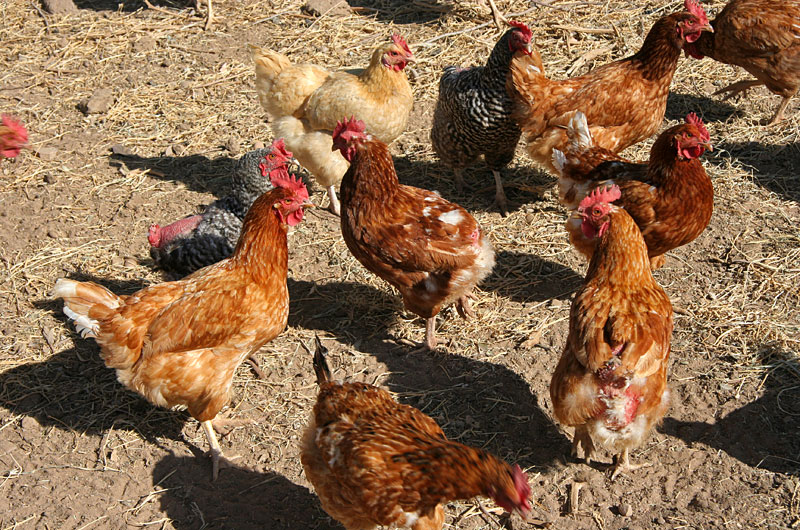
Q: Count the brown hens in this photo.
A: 7